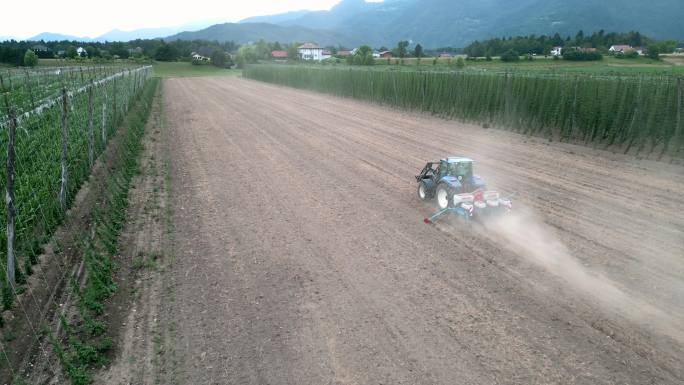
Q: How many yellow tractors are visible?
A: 0